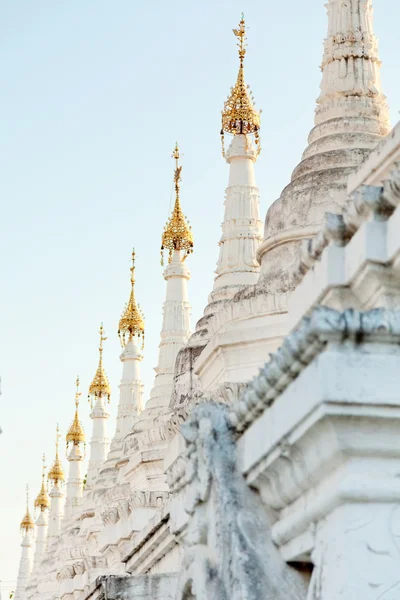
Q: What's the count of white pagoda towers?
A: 9